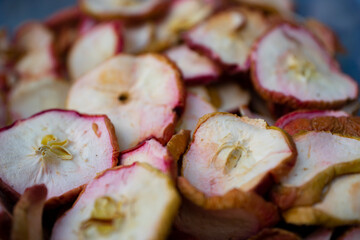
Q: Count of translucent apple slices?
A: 0